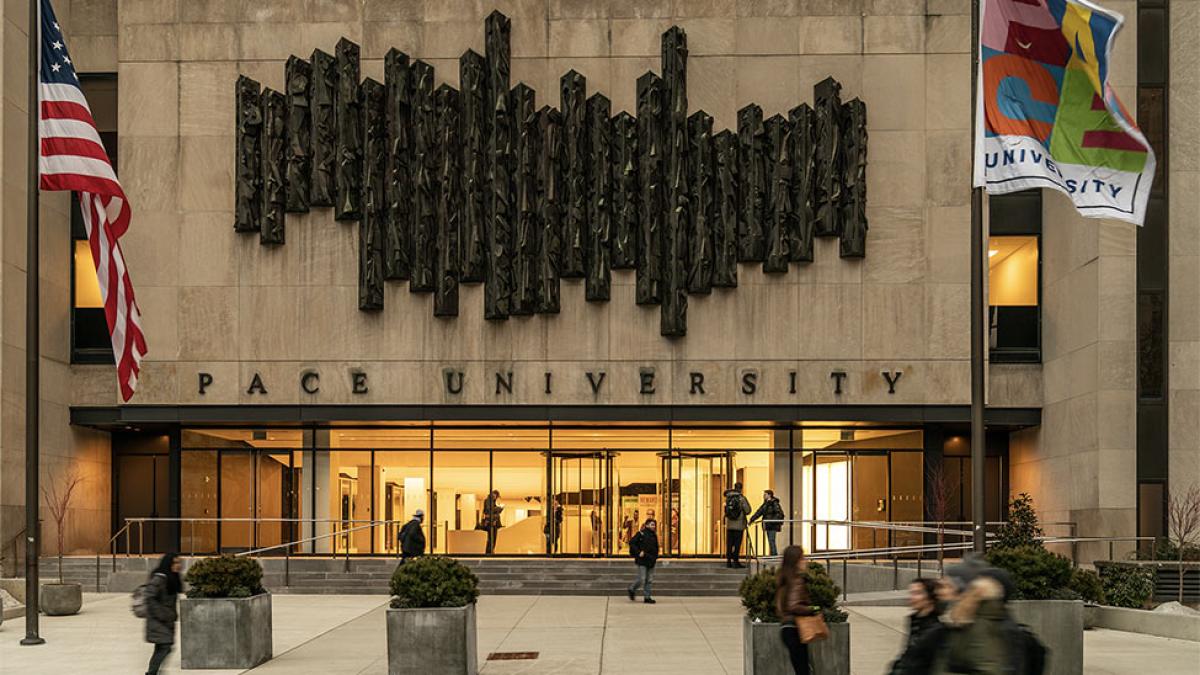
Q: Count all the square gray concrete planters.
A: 4